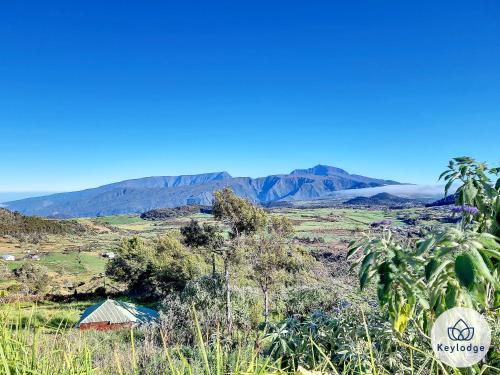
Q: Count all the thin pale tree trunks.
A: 2